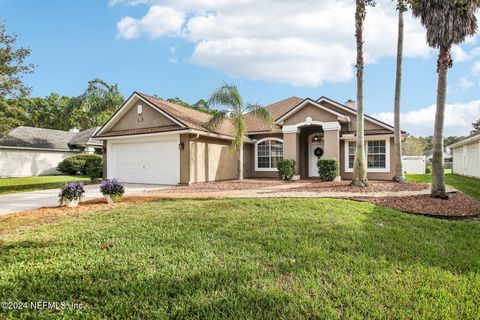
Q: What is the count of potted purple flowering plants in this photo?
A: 2